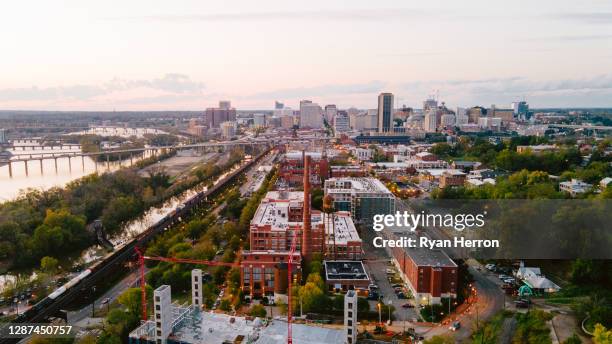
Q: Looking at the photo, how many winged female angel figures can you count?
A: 0